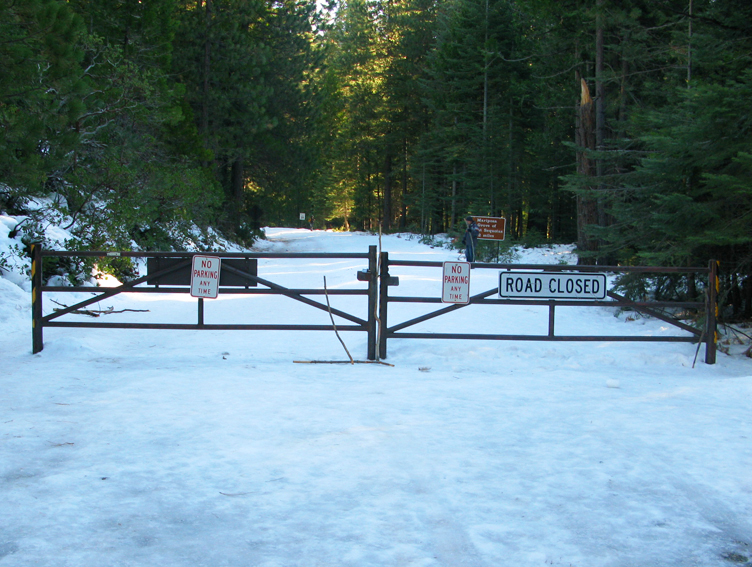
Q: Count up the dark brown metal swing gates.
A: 2